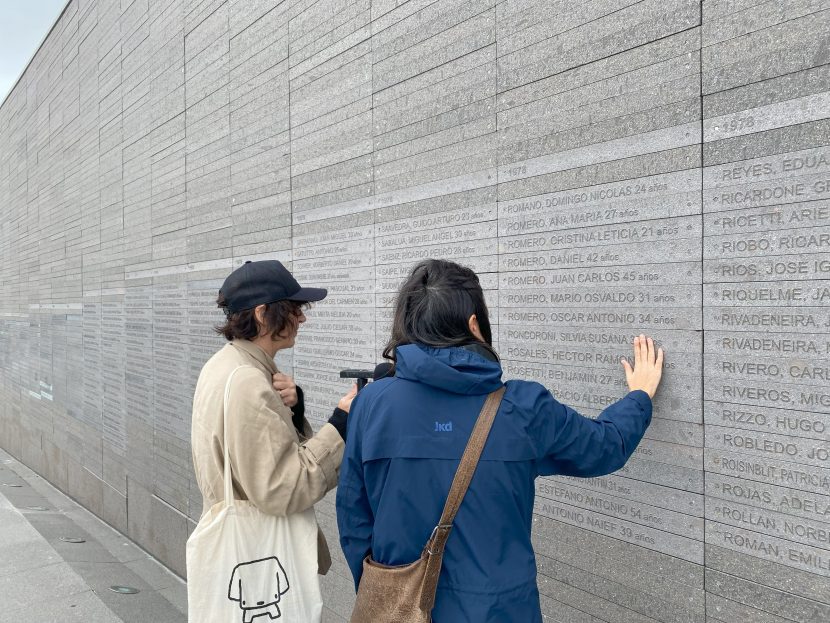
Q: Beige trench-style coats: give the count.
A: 1